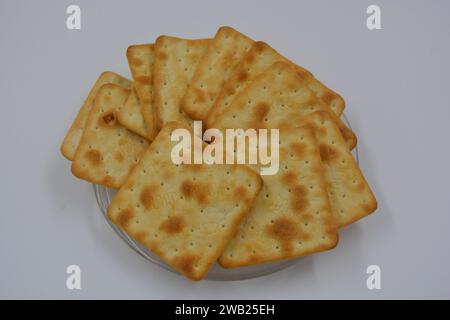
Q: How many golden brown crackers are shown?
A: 11